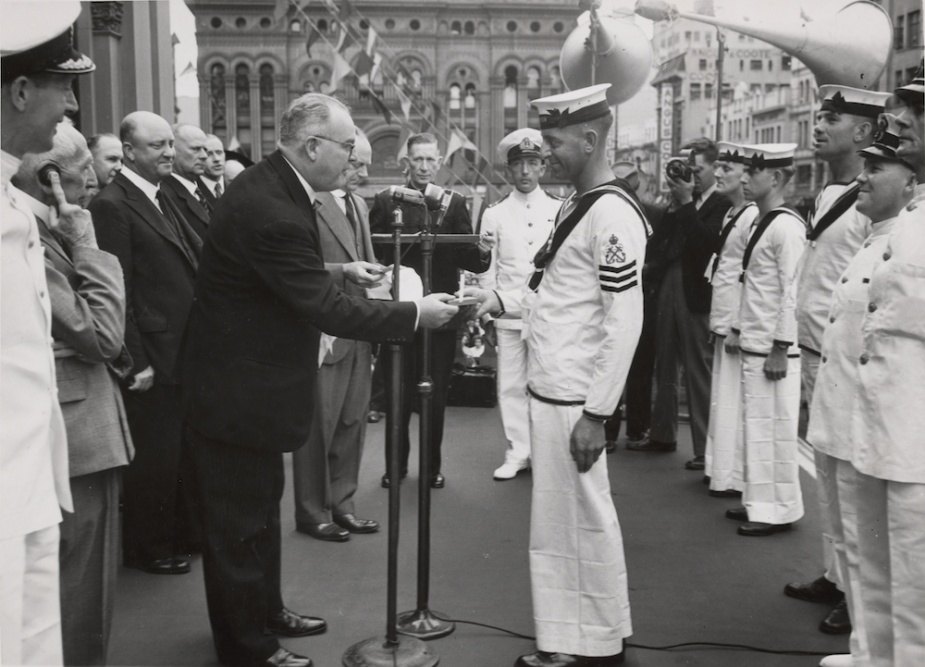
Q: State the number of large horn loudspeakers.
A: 2